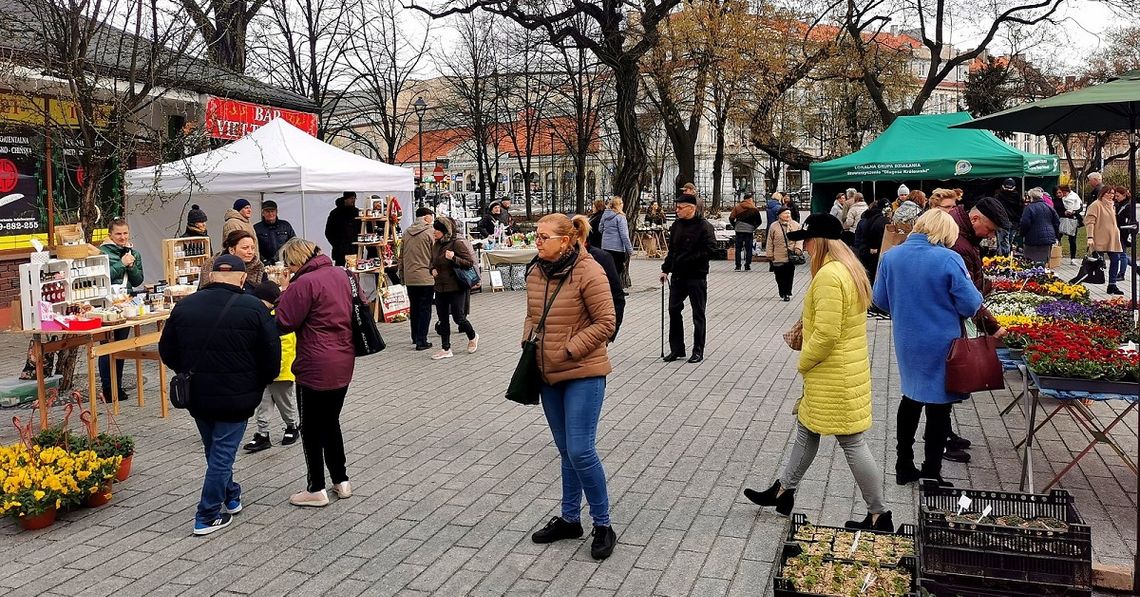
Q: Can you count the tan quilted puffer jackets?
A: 1